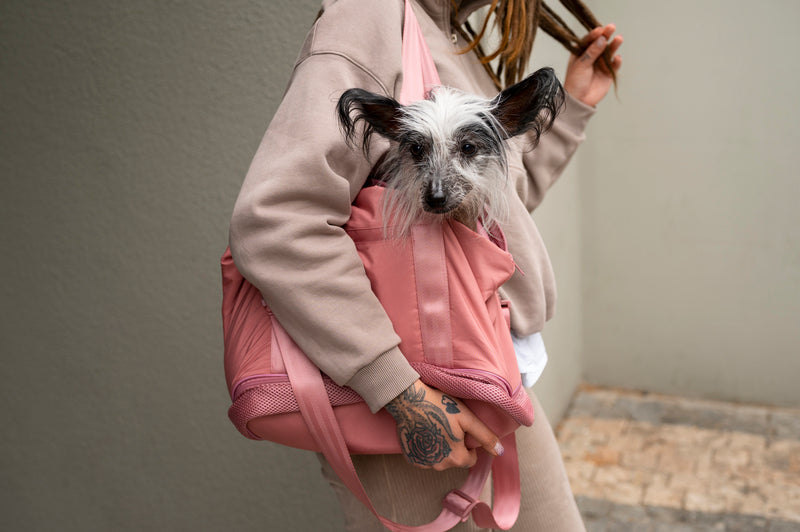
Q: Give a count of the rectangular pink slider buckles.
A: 1